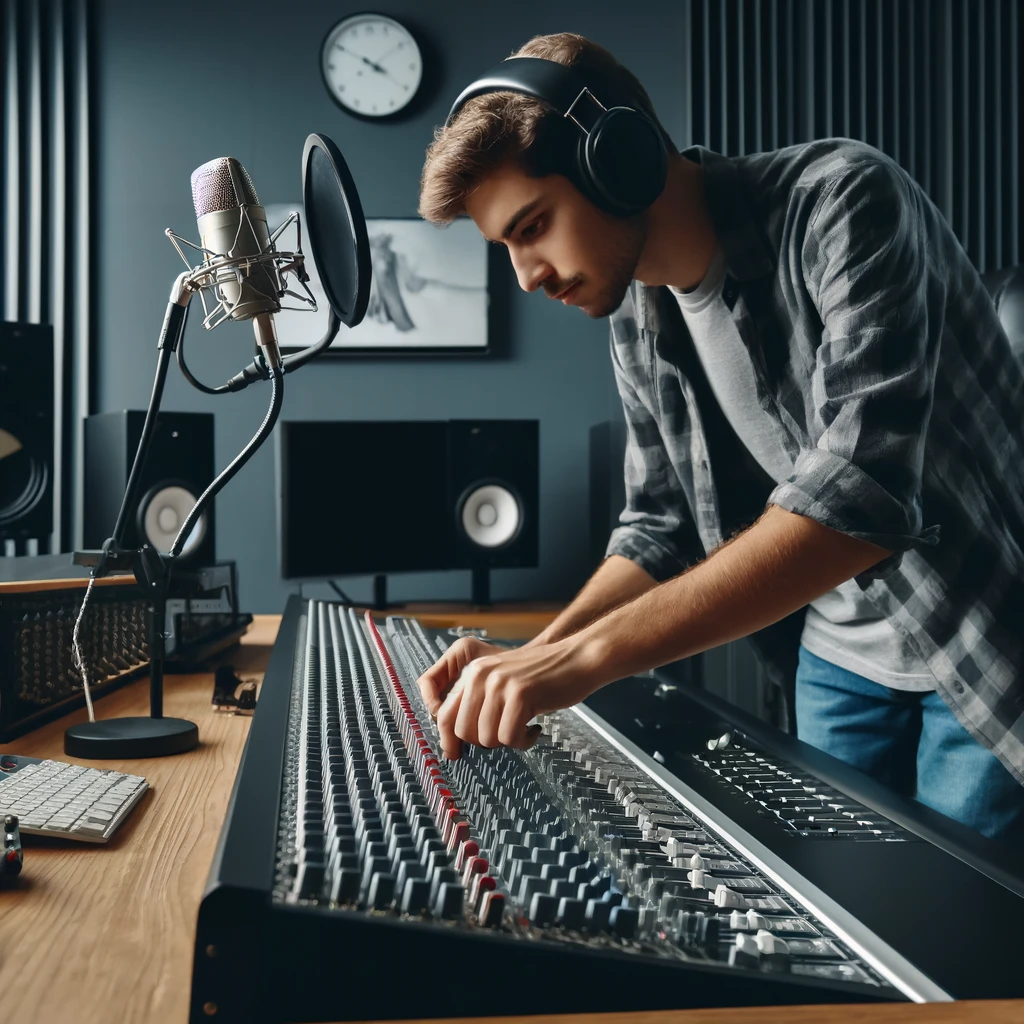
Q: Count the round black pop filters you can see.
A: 1